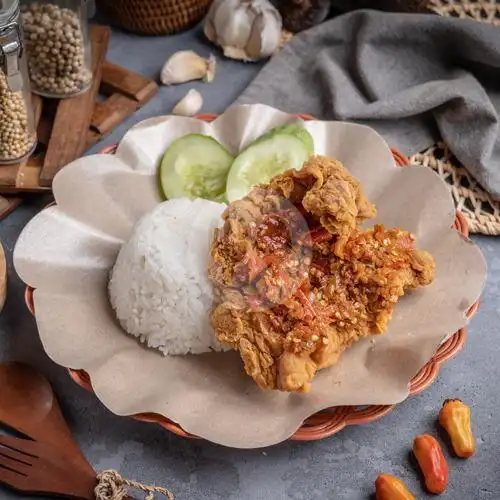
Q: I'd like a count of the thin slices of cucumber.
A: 2